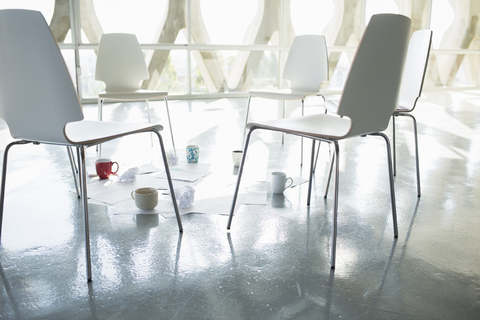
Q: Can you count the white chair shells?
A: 5